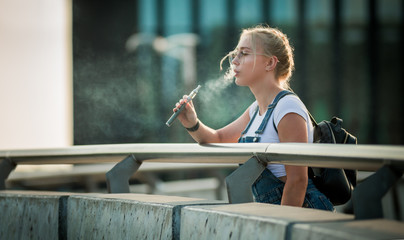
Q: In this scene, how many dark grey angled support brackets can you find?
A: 4